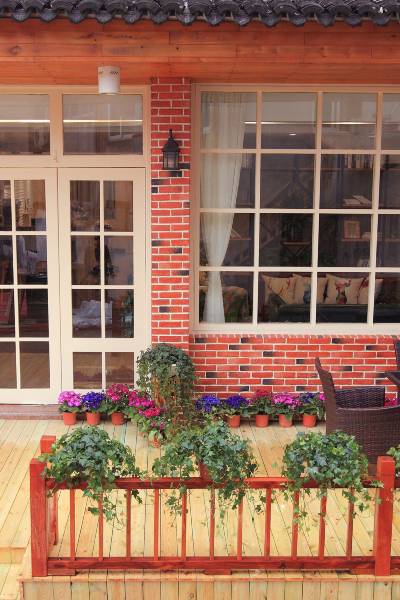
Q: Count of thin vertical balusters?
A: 11